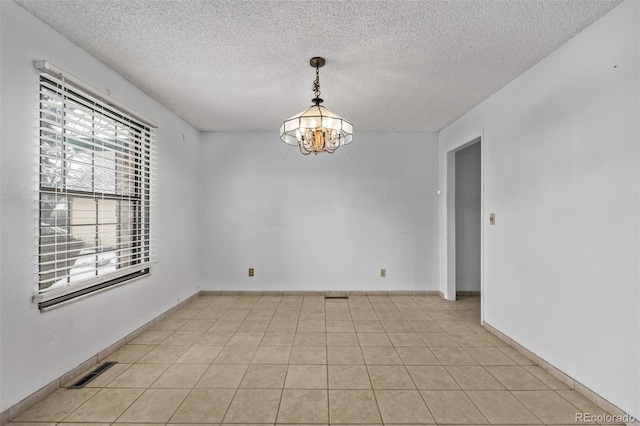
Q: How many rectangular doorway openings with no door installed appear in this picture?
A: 1